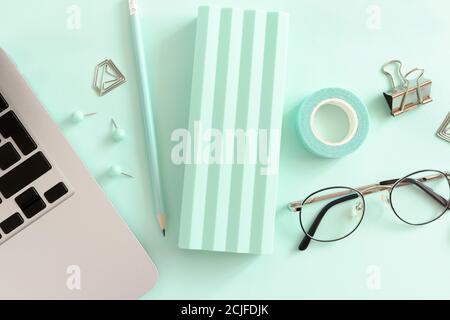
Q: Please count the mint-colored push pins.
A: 3